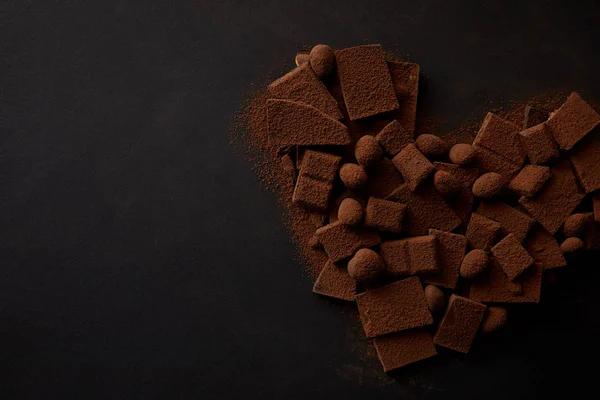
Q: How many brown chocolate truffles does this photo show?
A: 14